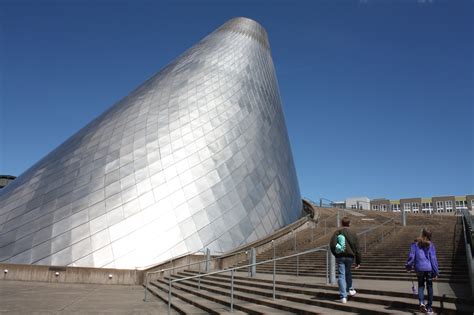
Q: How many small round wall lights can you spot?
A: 3